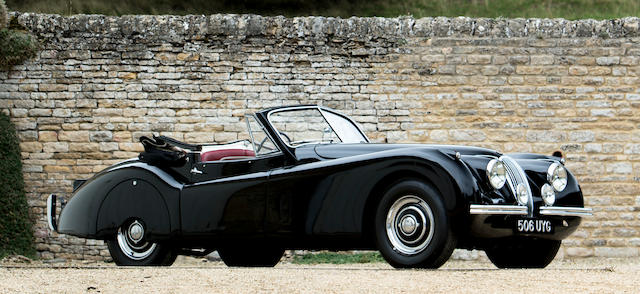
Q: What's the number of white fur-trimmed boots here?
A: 0